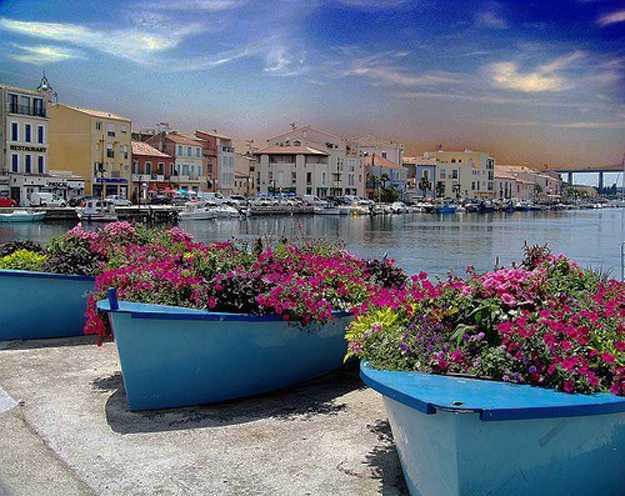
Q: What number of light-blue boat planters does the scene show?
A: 3